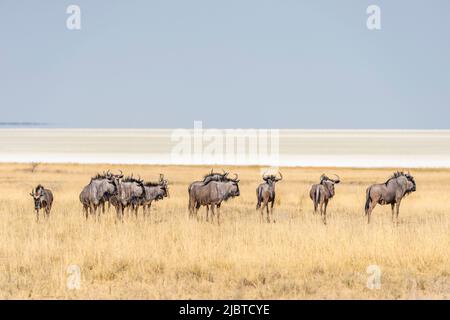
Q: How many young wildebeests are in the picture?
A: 1